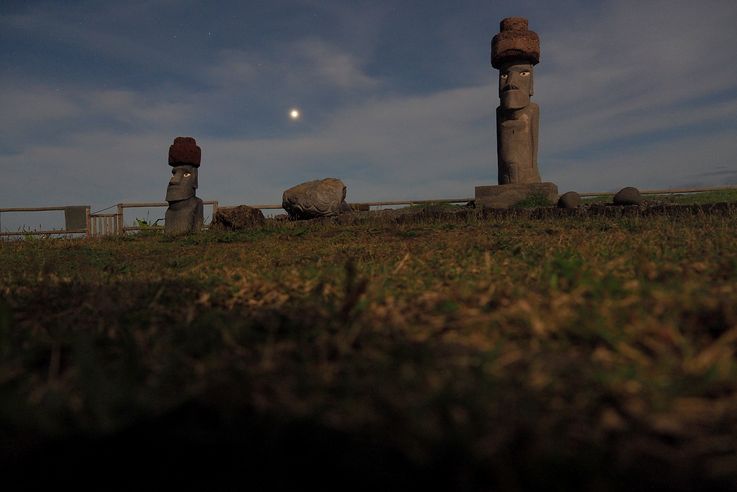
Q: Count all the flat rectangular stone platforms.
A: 1